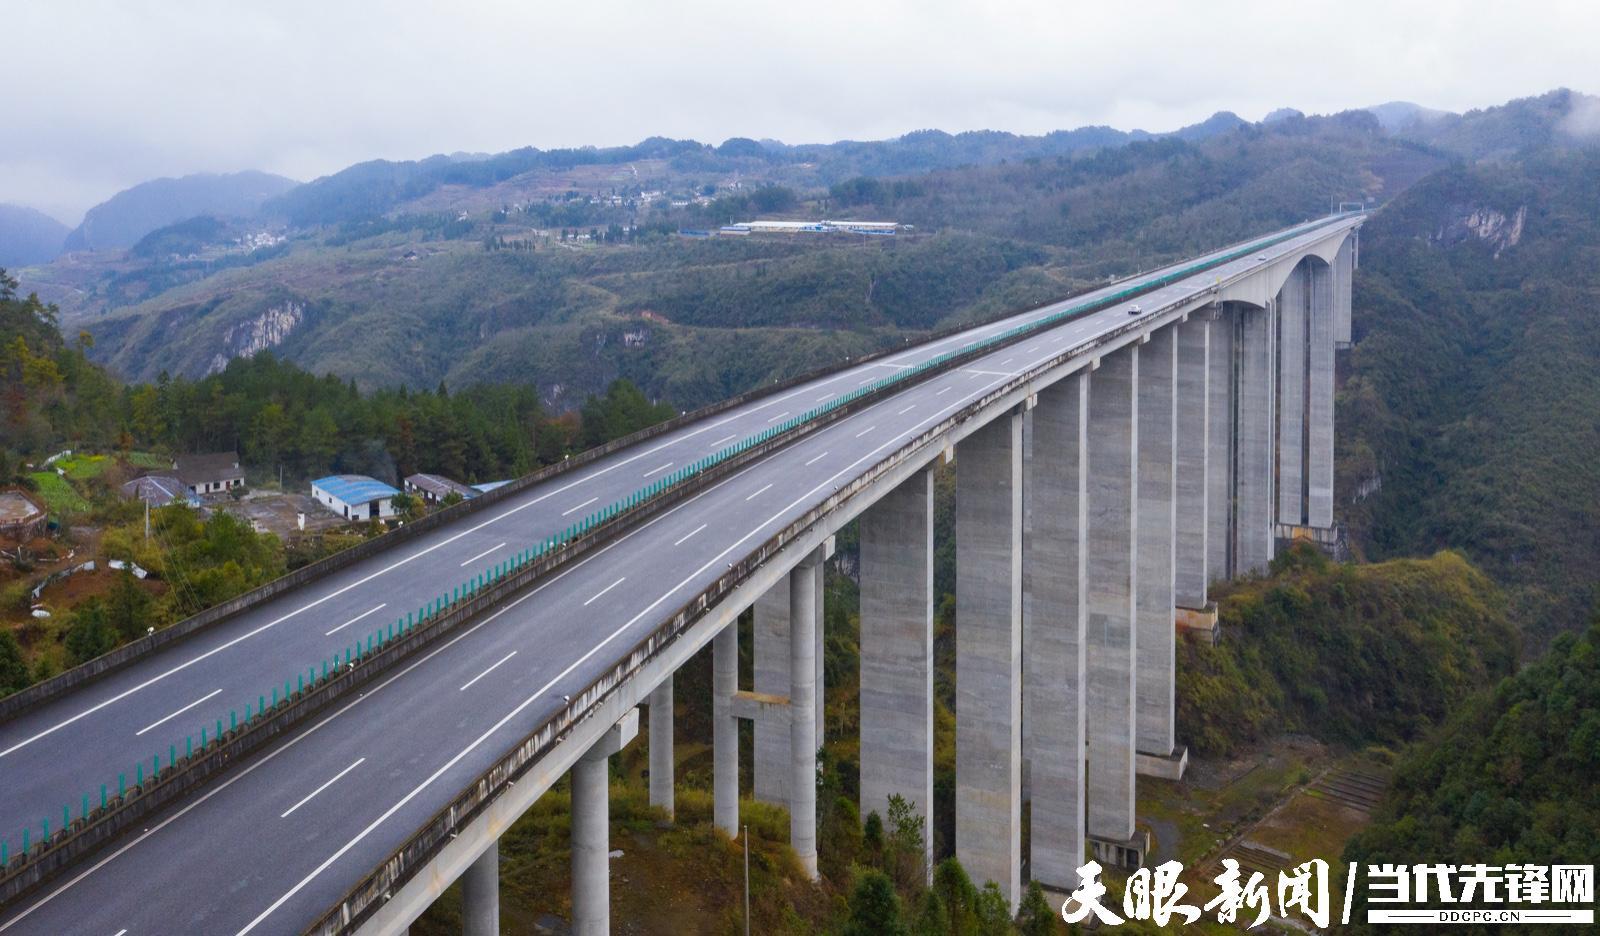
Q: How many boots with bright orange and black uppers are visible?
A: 0